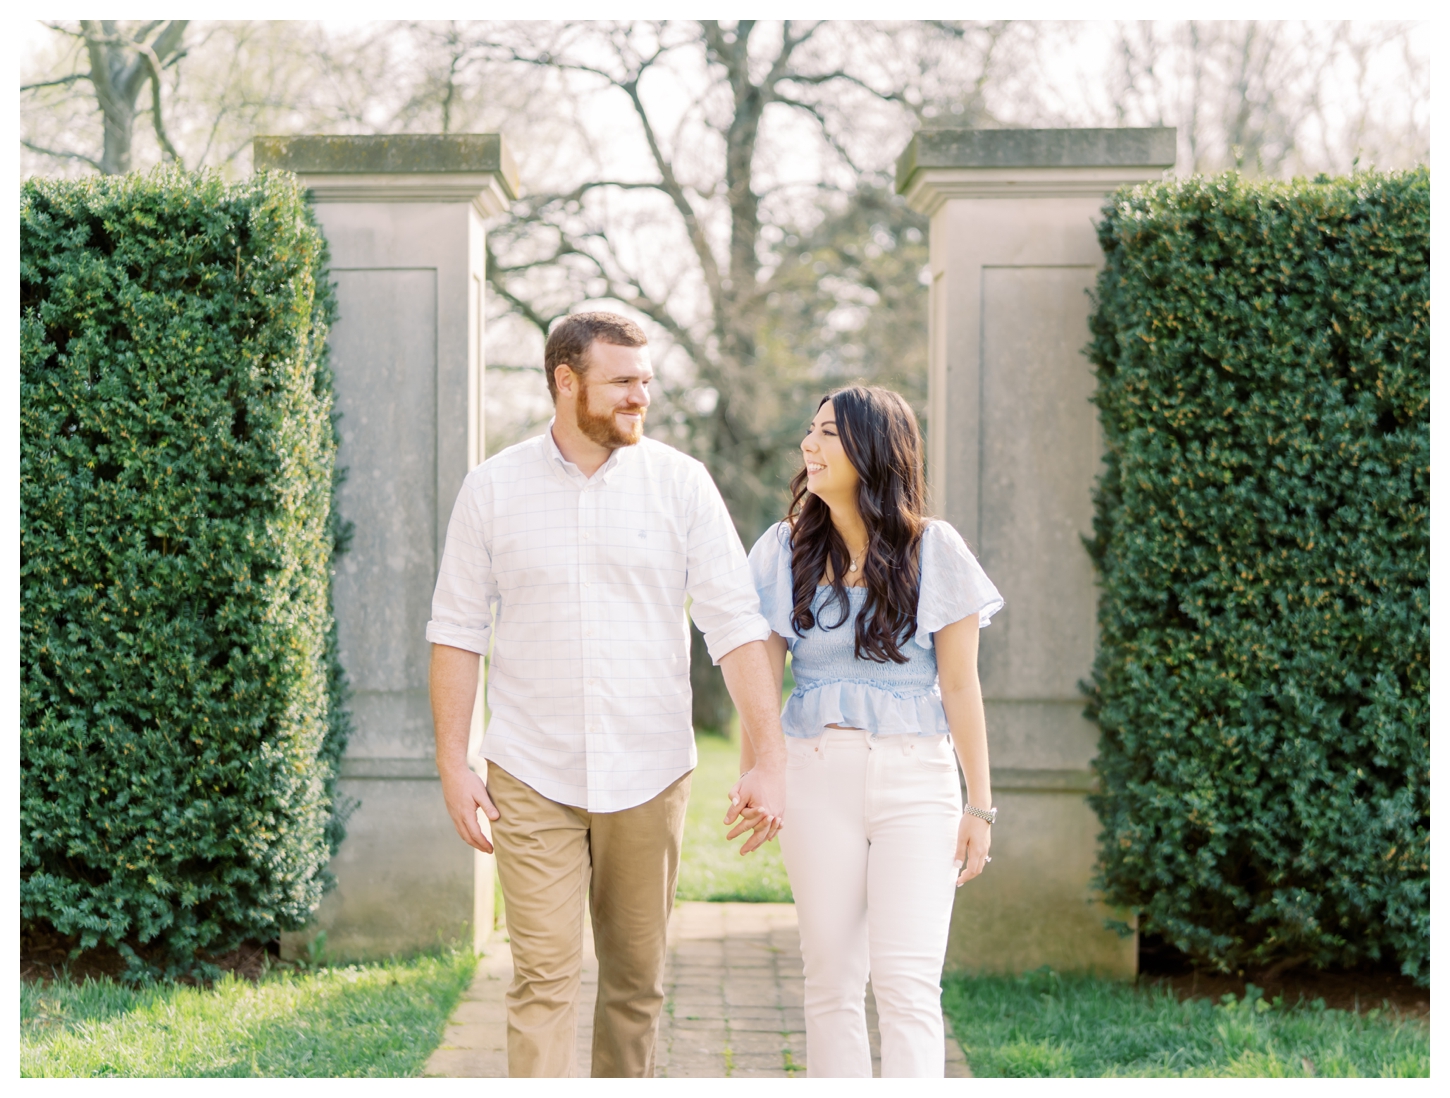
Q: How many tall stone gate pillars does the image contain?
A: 2